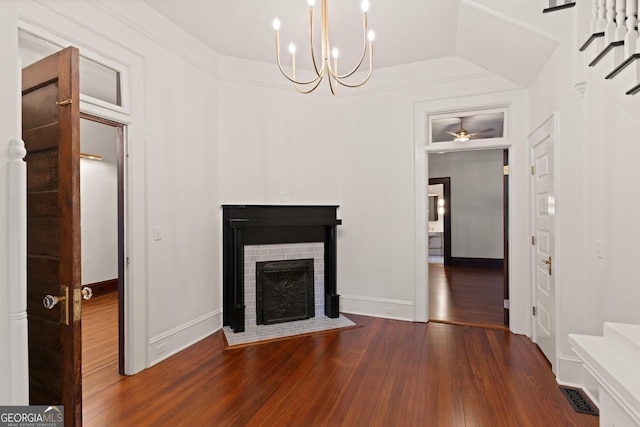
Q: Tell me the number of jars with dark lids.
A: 0